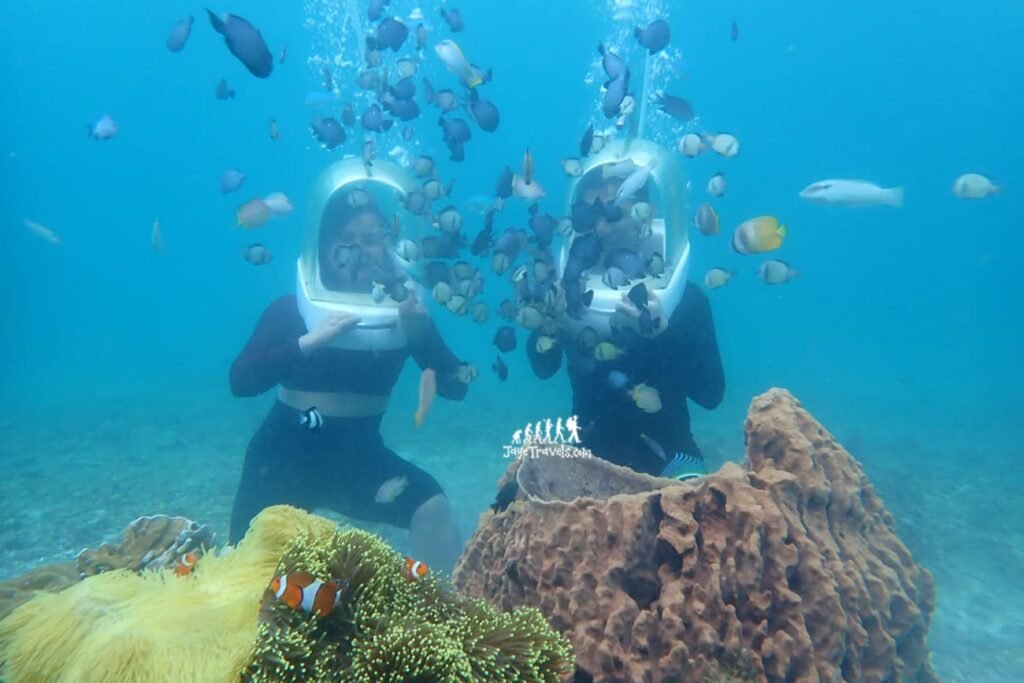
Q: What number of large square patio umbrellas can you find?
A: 0